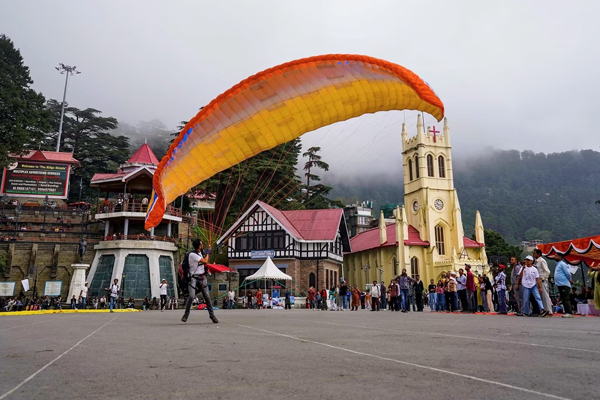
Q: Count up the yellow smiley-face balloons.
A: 0